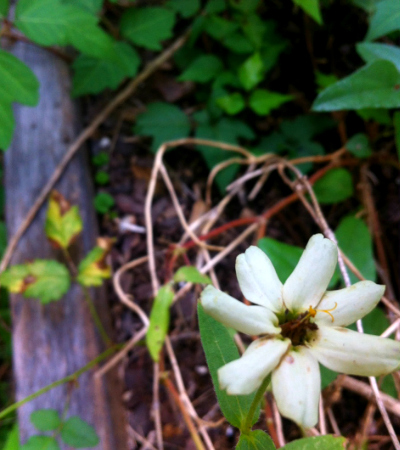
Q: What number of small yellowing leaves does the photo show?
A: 3